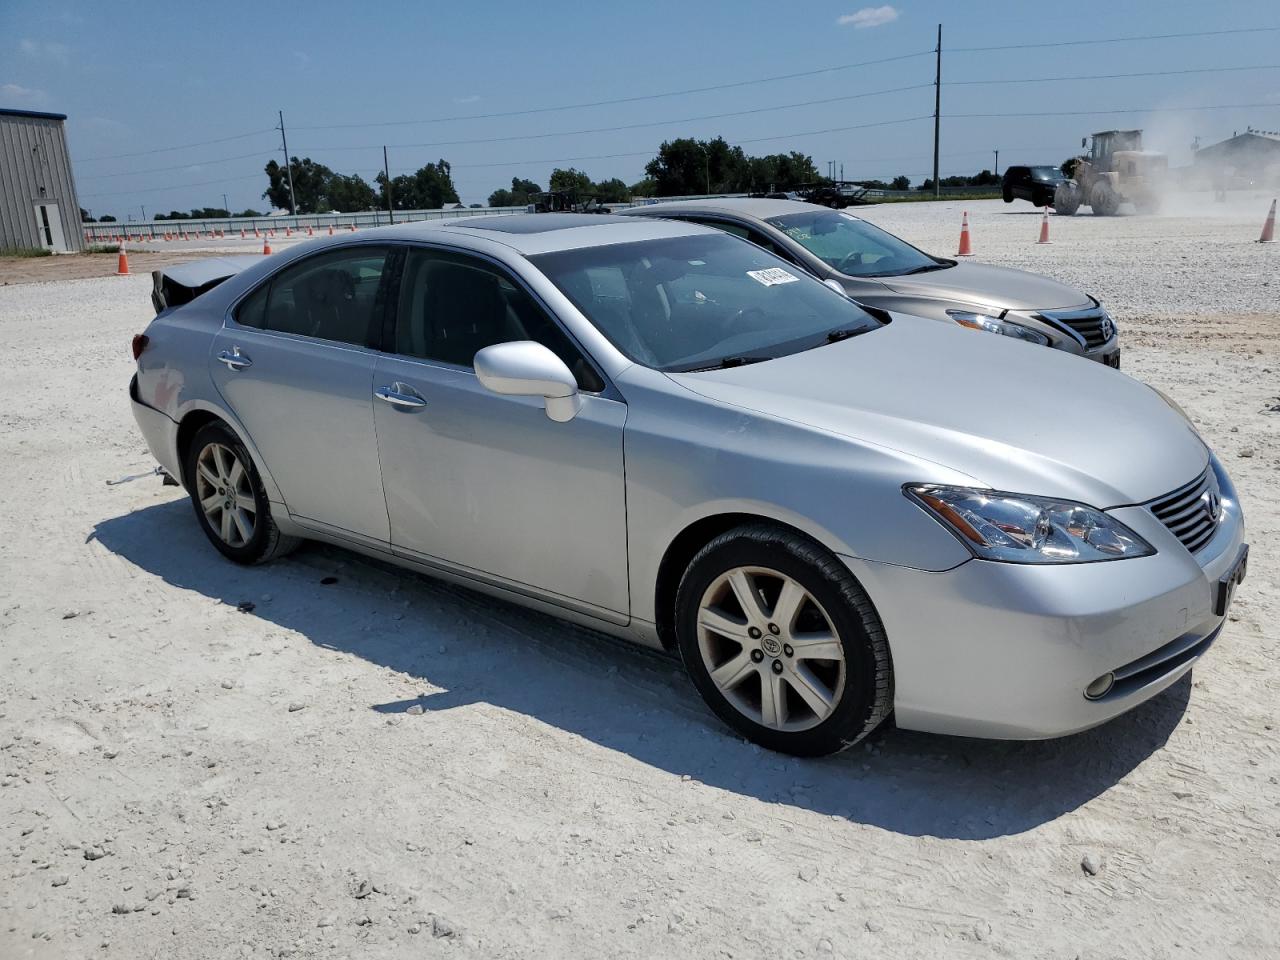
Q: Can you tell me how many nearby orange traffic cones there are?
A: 5